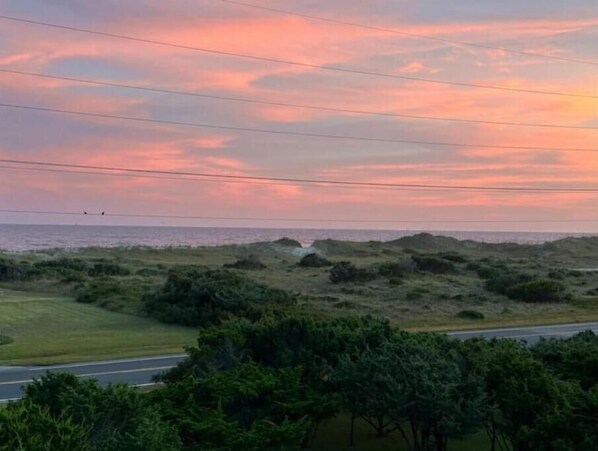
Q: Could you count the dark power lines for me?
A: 7